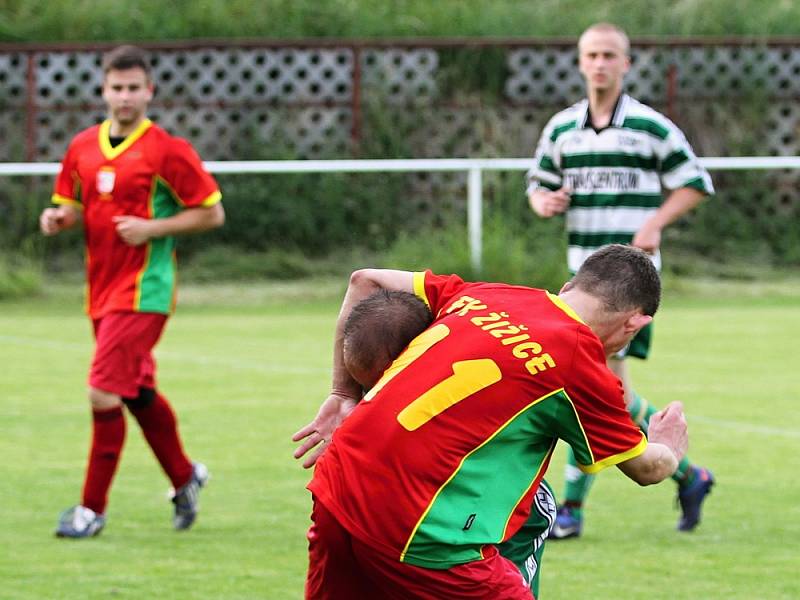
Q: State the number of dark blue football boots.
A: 2